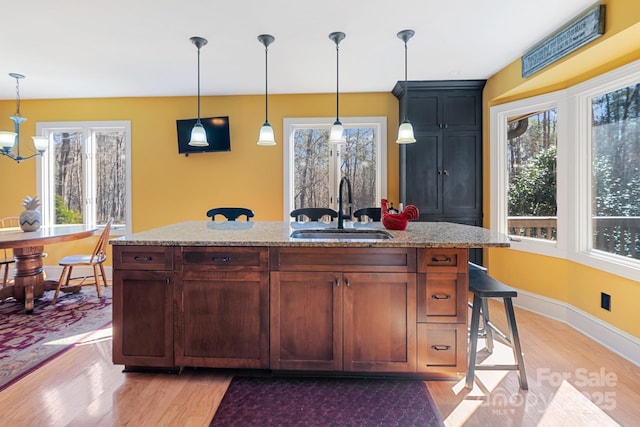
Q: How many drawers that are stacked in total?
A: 3